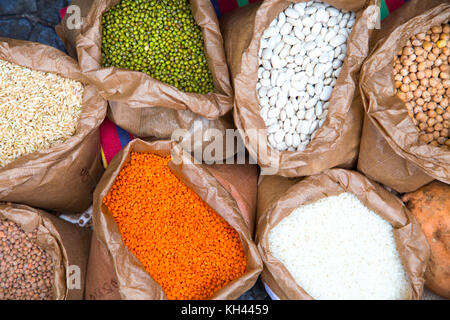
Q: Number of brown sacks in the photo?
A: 7